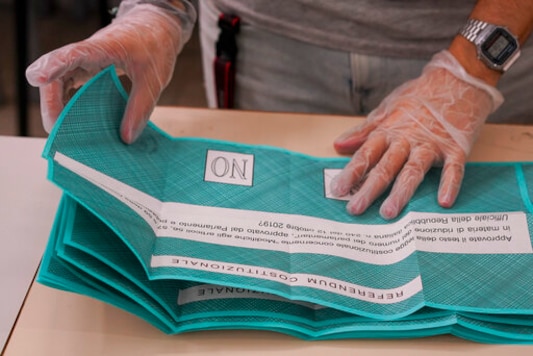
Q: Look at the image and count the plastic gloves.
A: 2